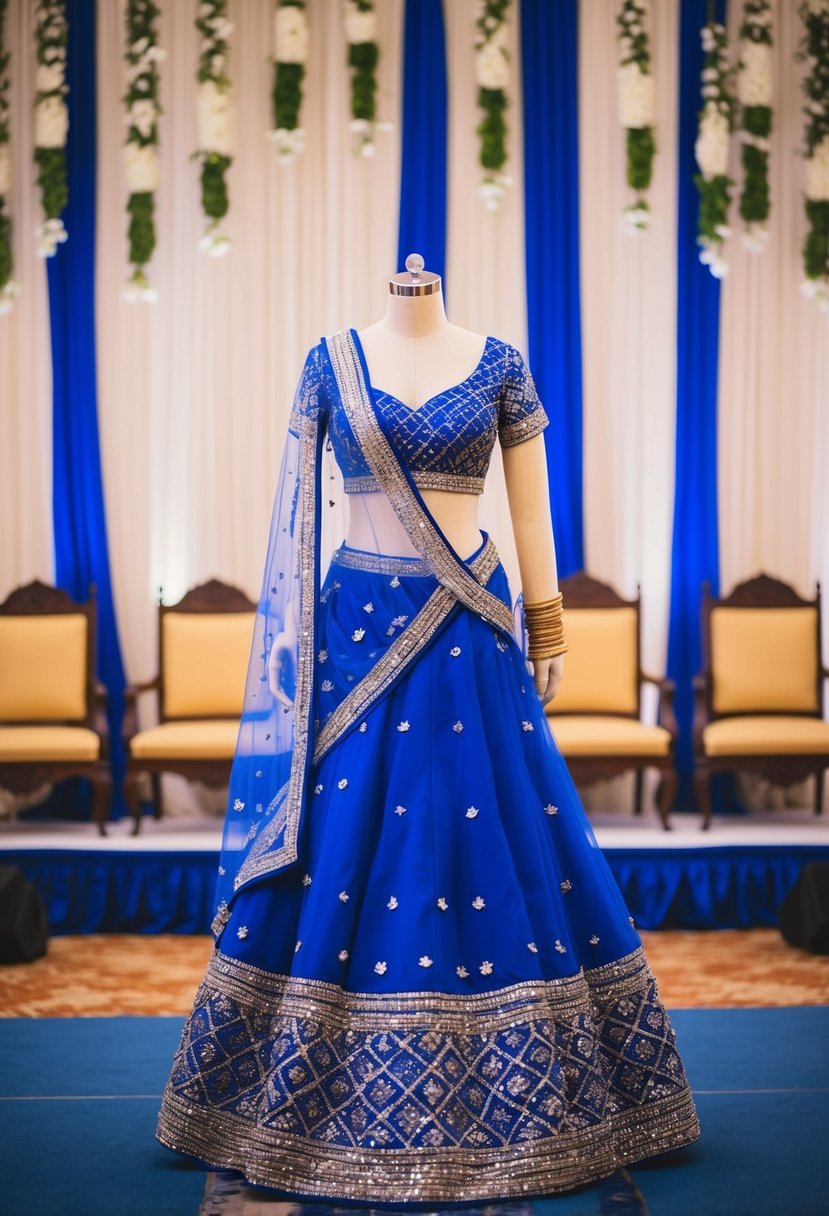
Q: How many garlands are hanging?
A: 11